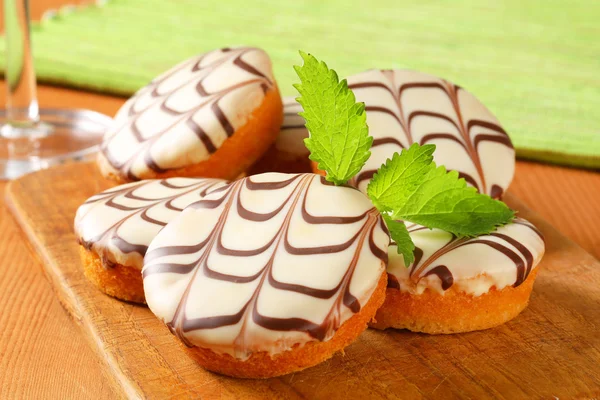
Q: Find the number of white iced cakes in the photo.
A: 6